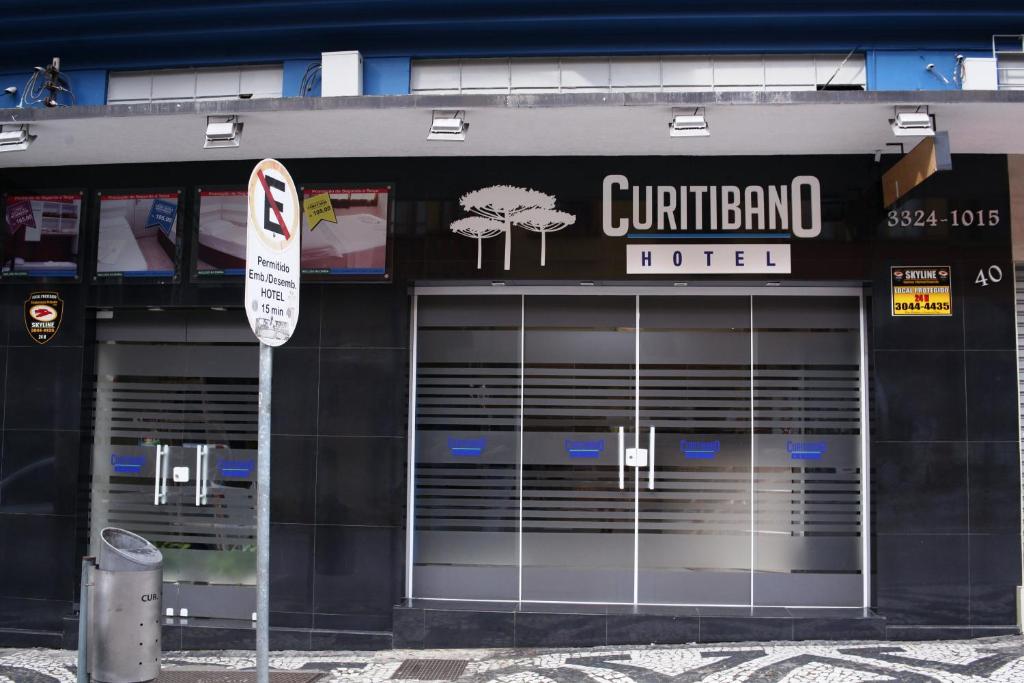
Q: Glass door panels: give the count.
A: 6